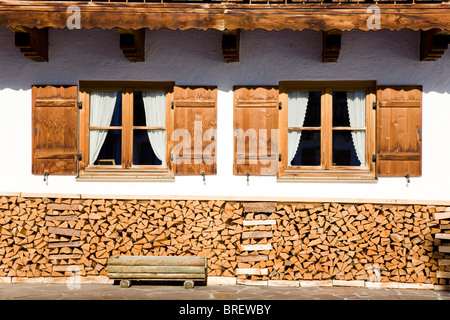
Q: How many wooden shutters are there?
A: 4